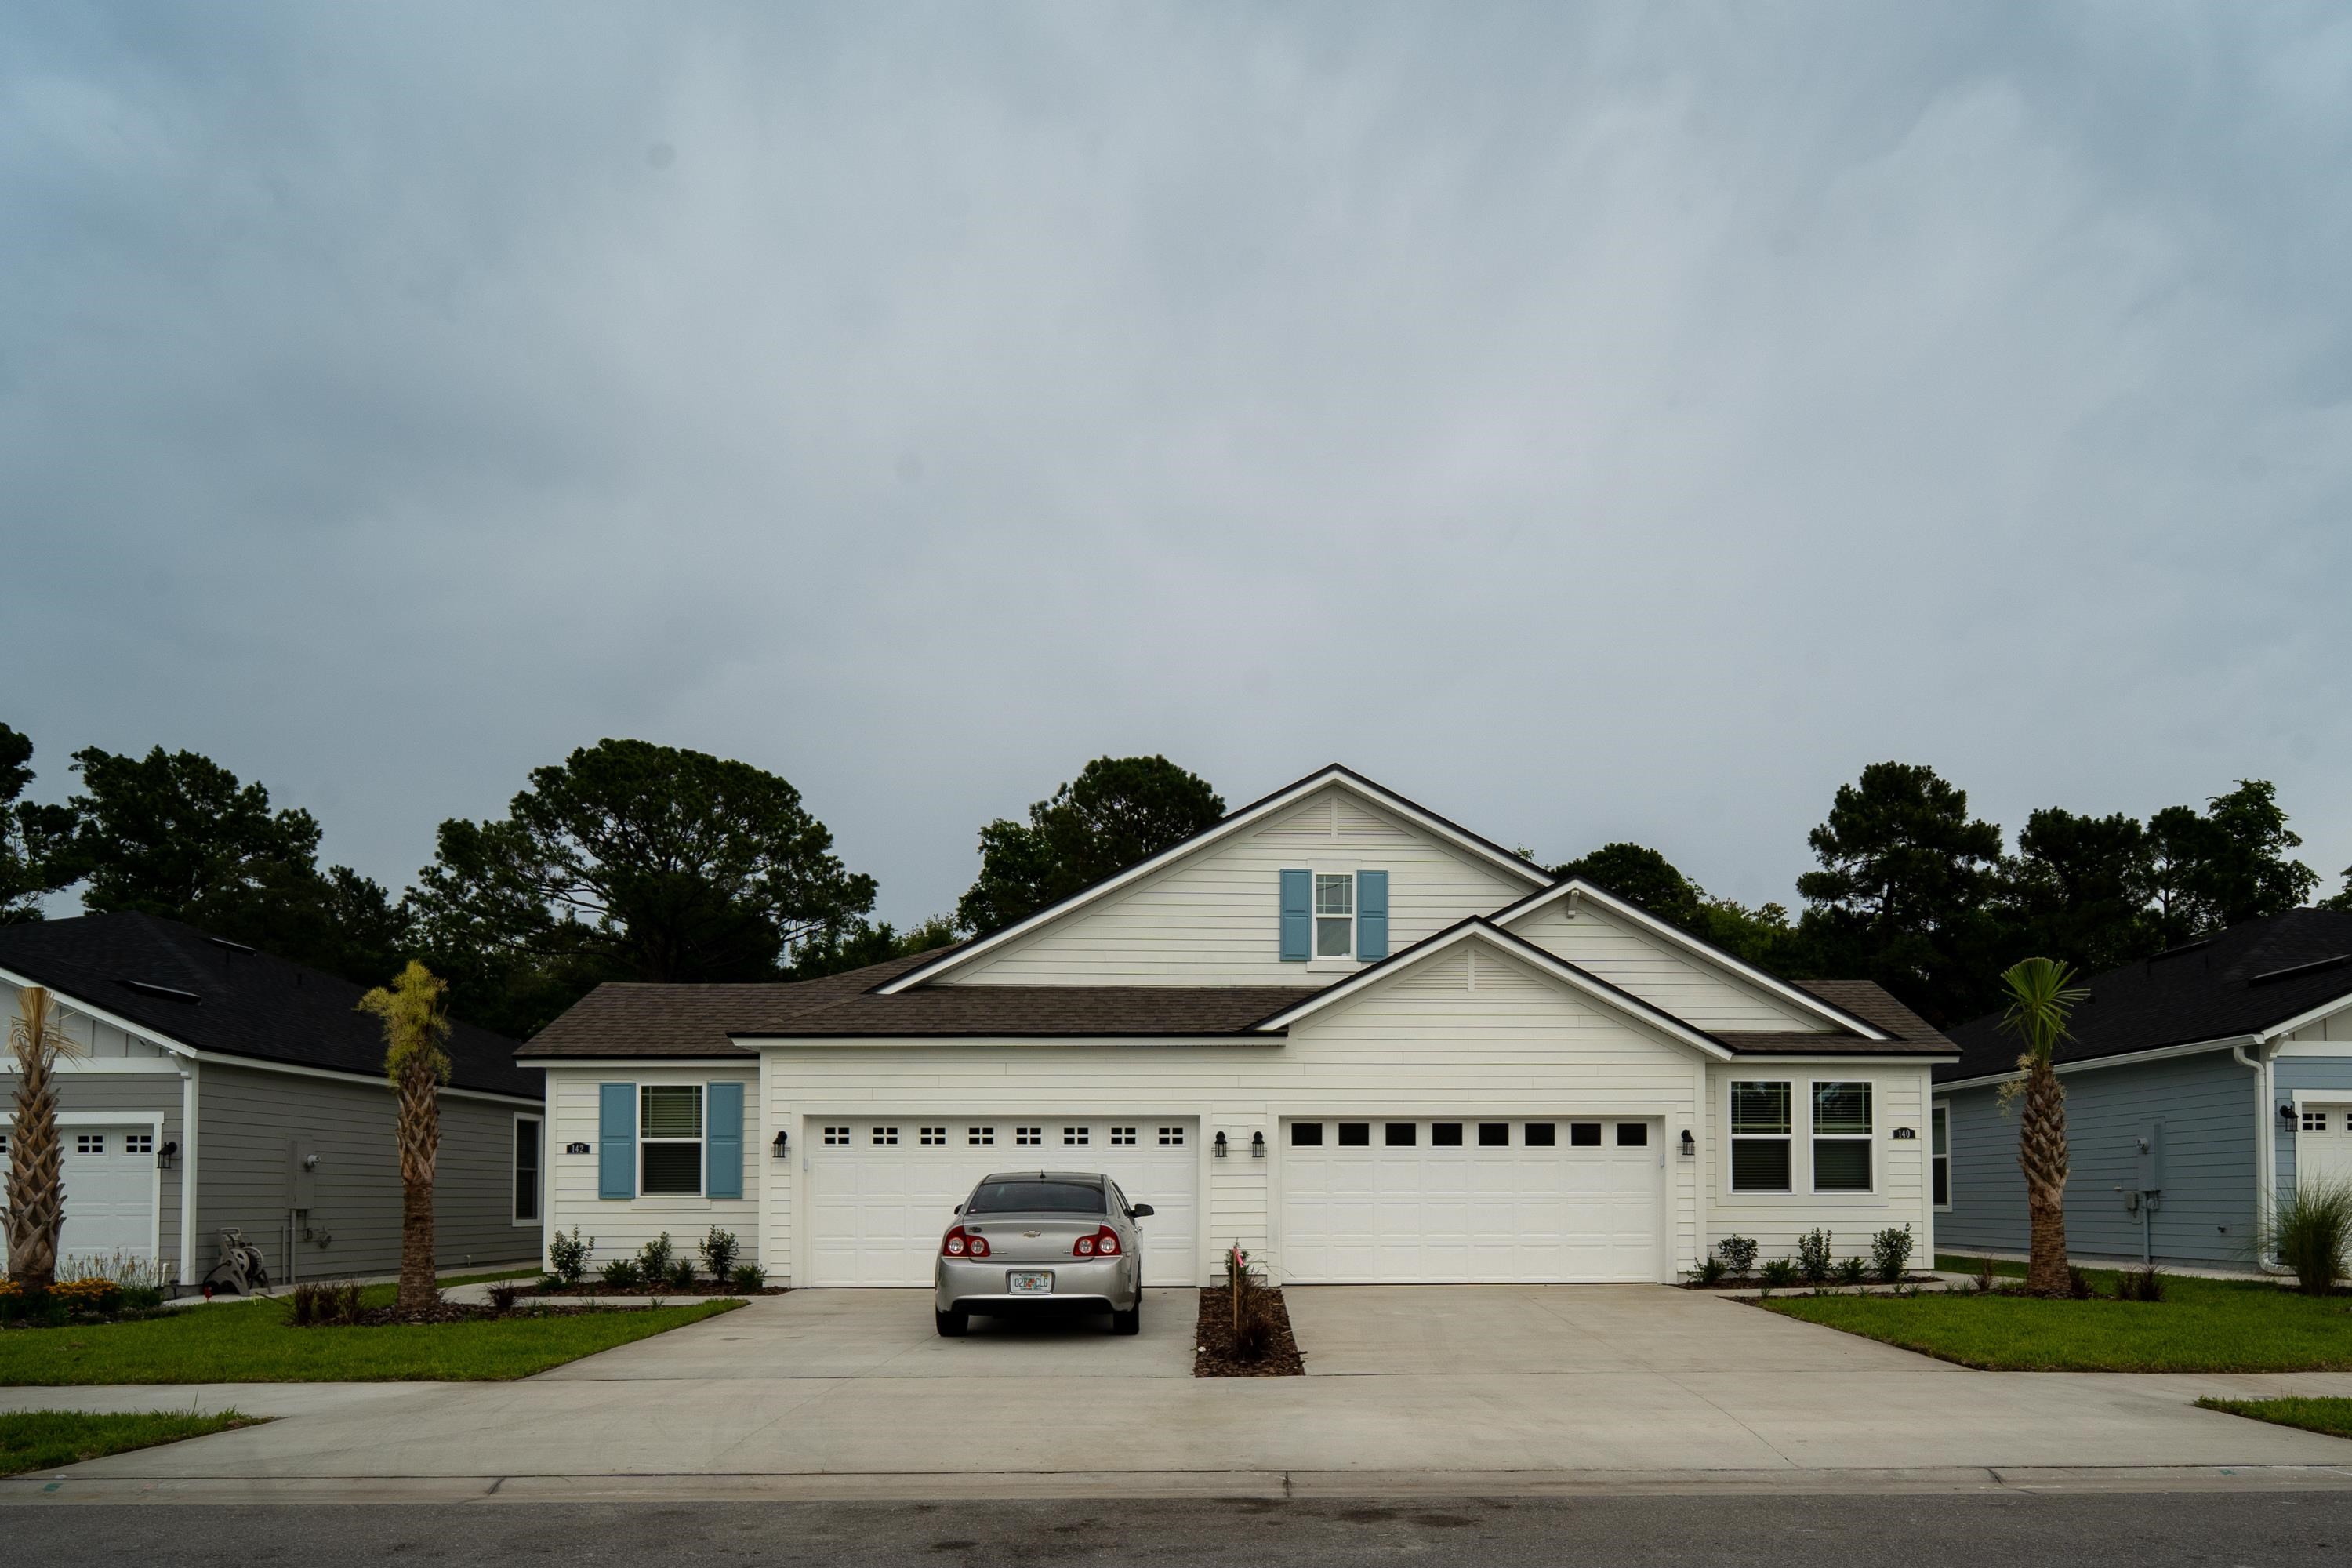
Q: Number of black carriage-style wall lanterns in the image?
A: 6